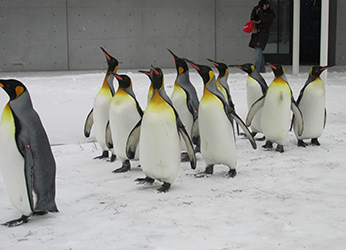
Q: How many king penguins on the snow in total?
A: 11